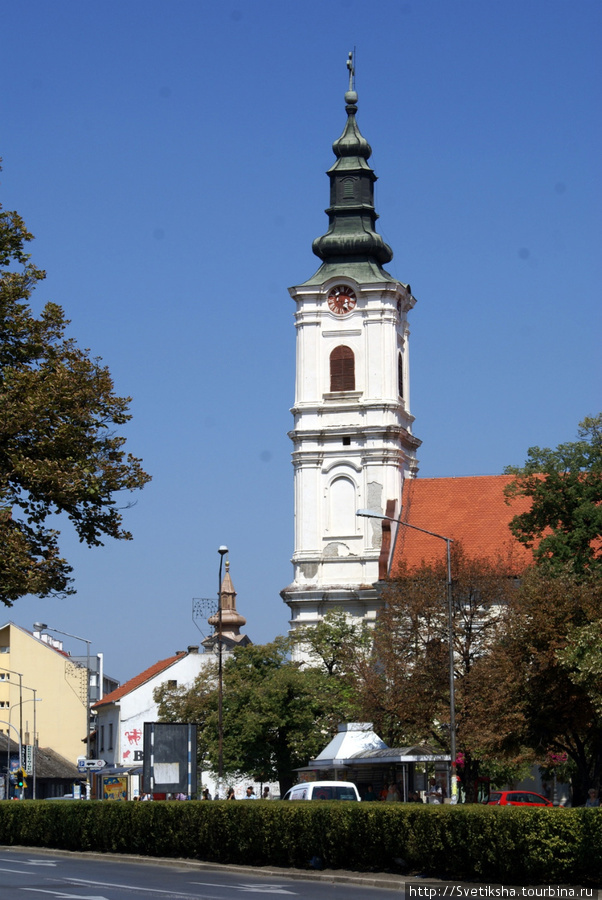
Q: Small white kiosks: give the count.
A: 1